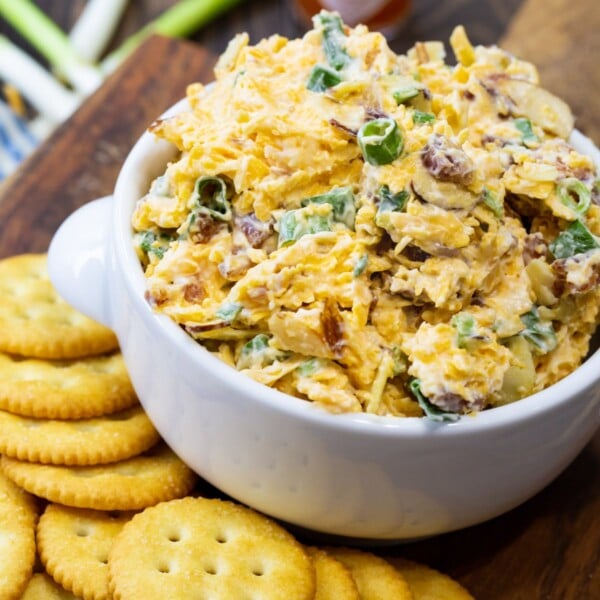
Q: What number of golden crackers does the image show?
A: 11